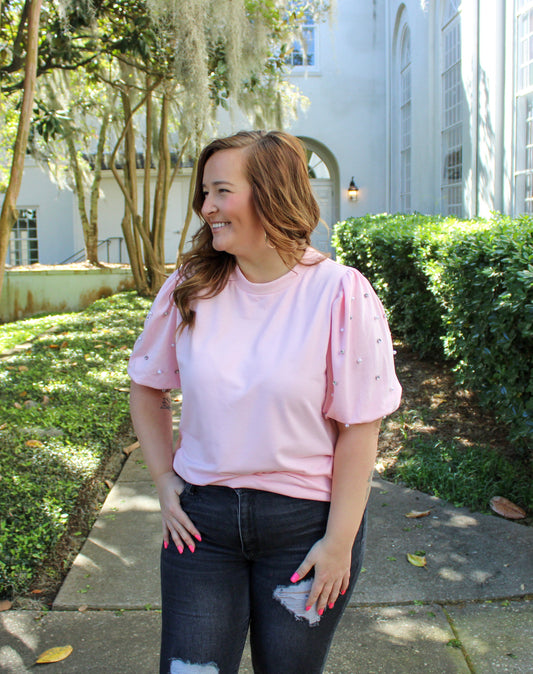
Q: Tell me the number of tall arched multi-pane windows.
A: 3